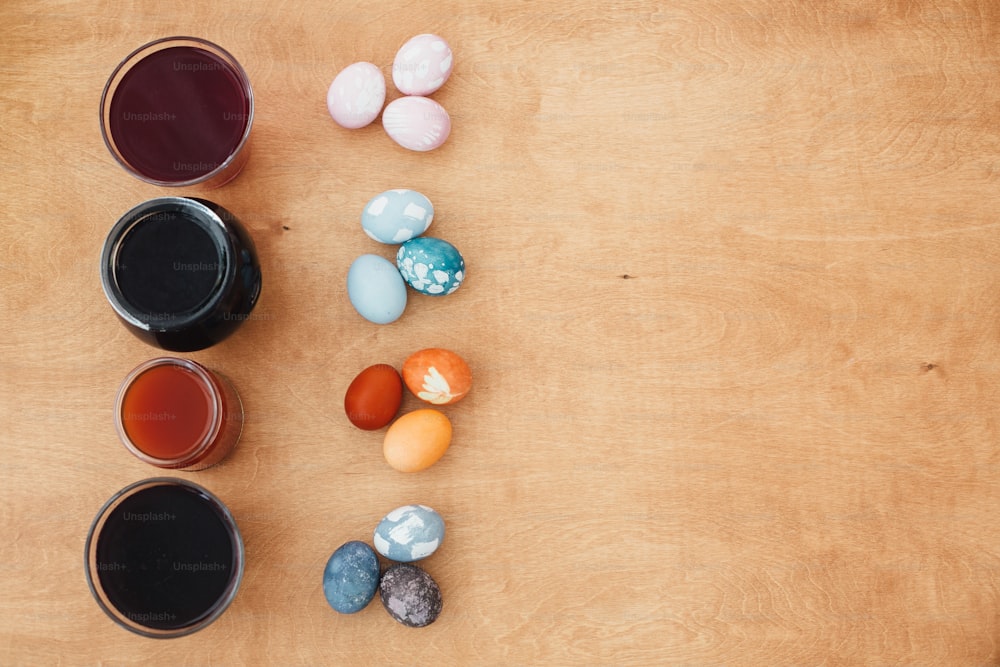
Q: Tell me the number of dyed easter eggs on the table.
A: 12